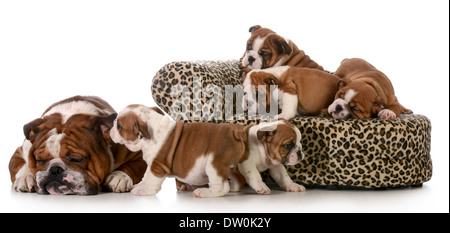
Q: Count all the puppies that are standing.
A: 2